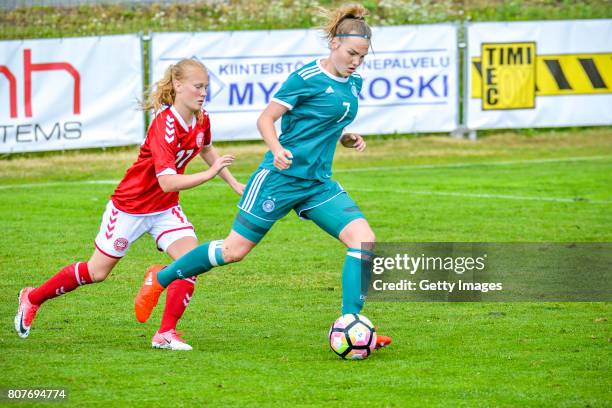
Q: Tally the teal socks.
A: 2